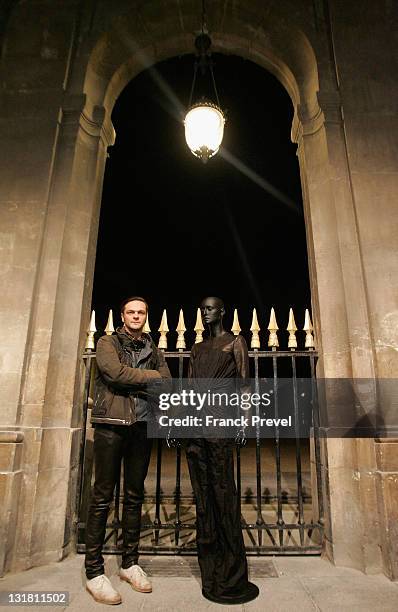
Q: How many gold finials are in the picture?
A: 11